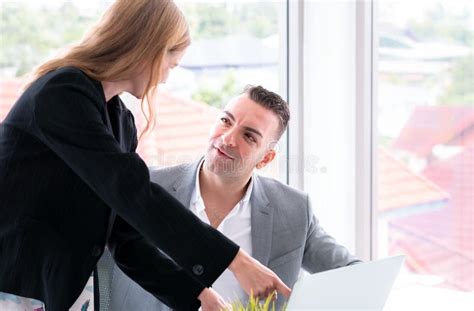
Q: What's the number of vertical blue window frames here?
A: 0